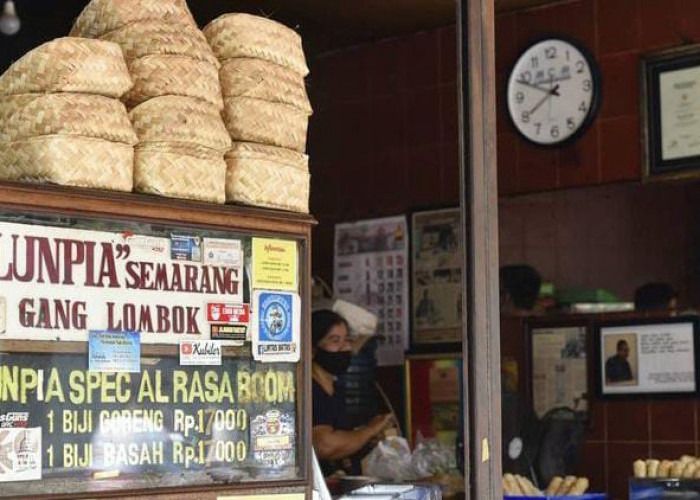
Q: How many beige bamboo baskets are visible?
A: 12